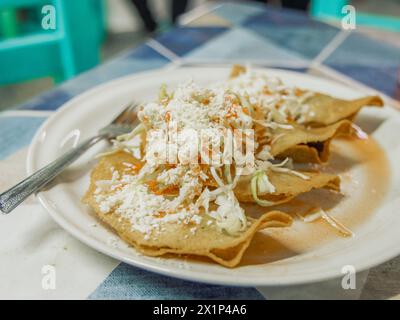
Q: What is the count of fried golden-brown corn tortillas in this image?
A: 4